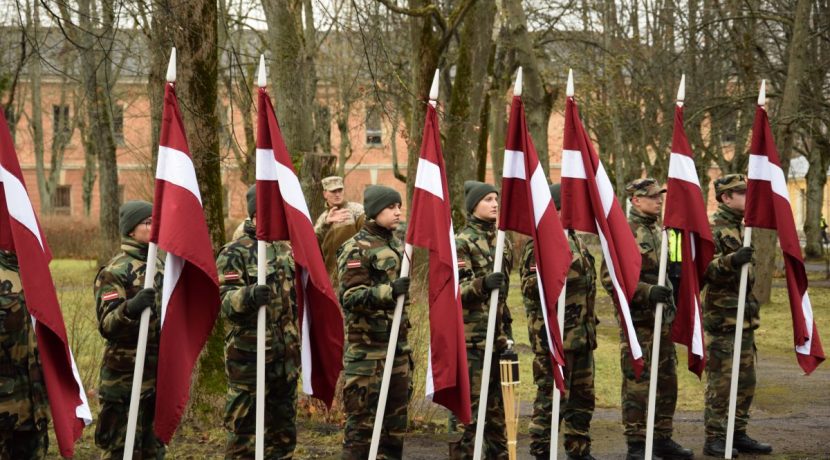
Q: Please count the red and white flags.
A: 8